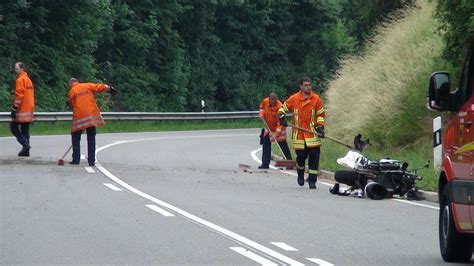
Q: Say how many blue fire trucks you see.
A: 0